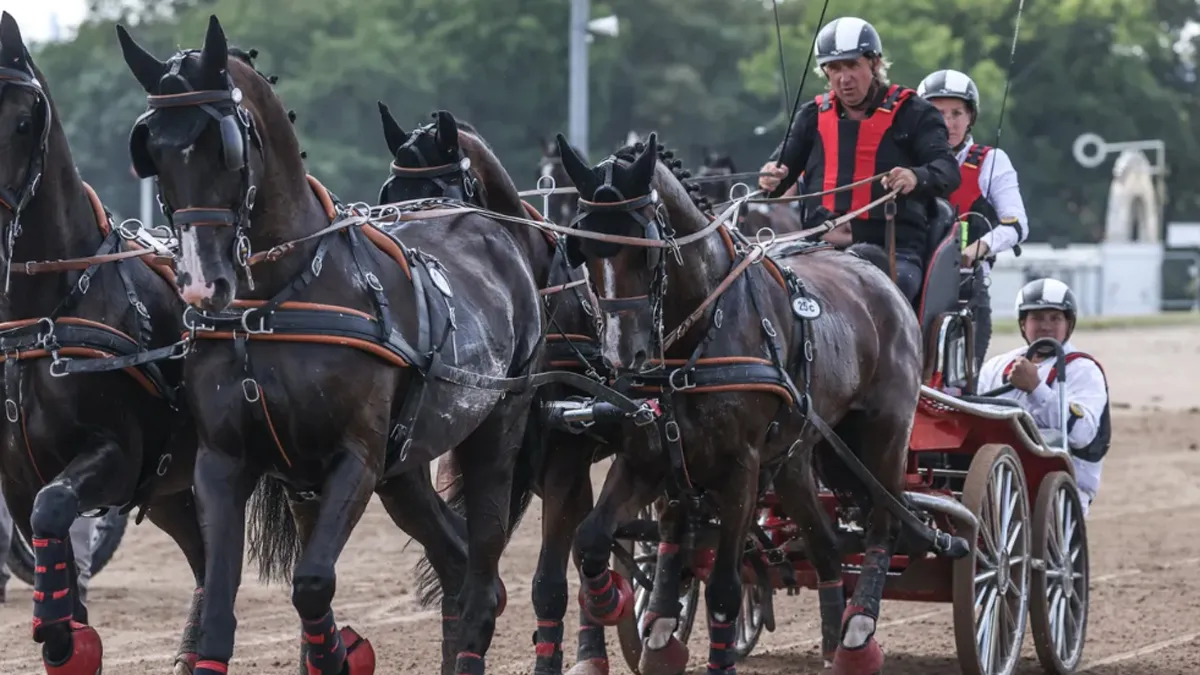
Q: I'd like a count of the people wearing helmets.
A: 3